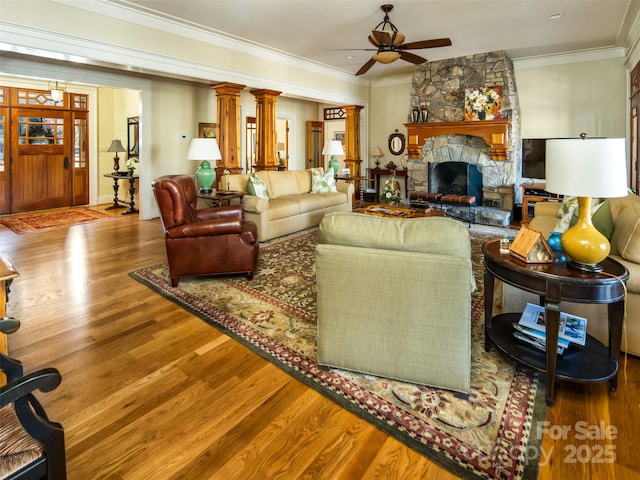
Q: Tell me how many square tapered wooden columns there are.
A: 3